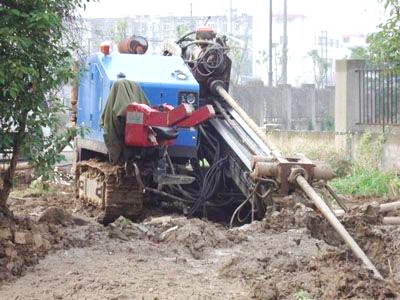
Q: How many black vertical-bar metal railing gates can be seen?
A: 1